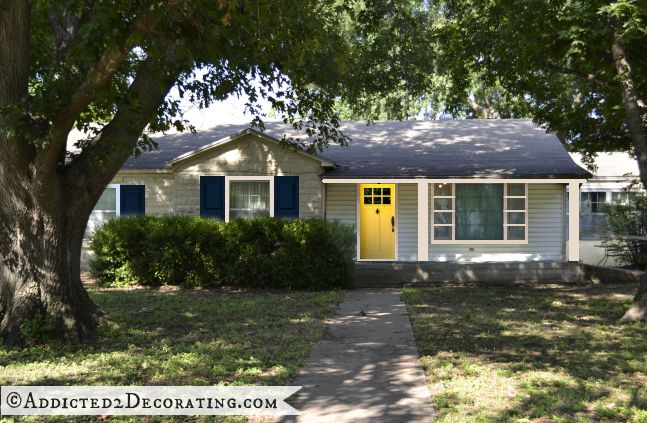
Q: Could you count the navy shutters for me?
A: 3